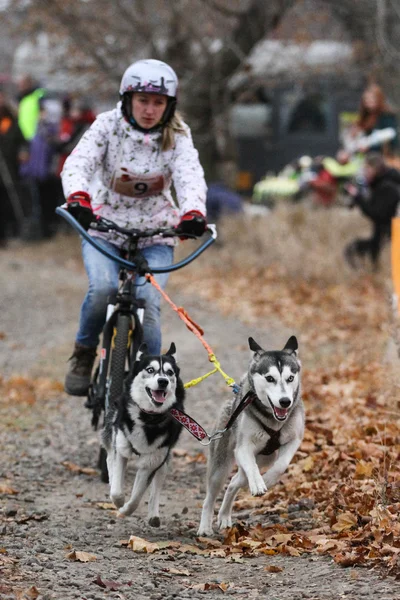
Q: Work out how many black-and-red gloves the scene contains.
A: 2